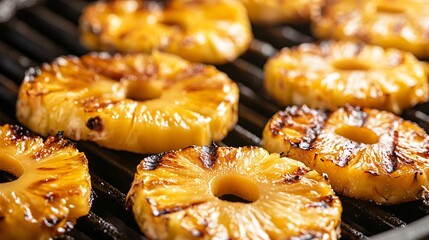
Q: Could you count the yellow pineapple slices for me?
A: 8